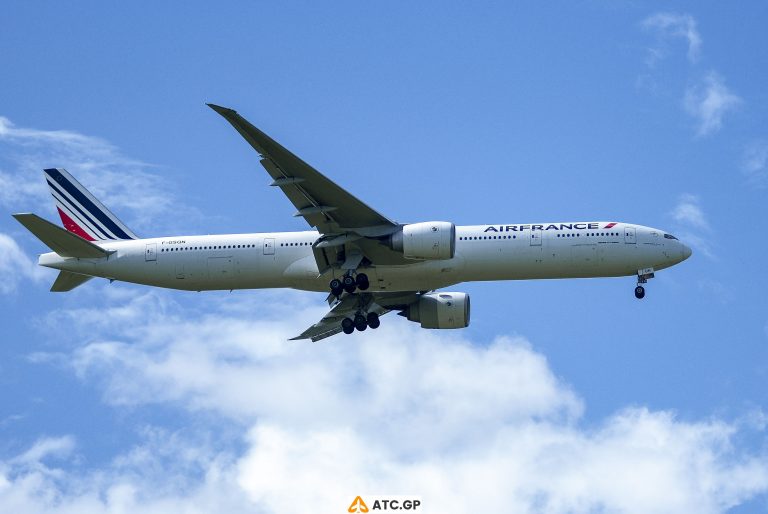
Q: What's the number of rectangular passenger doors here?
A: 4